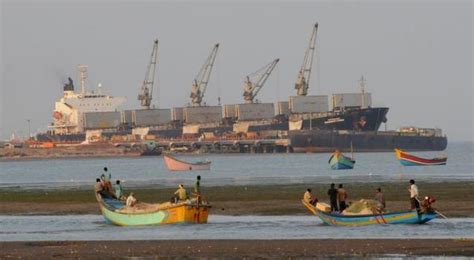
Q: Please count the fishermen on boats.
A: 11